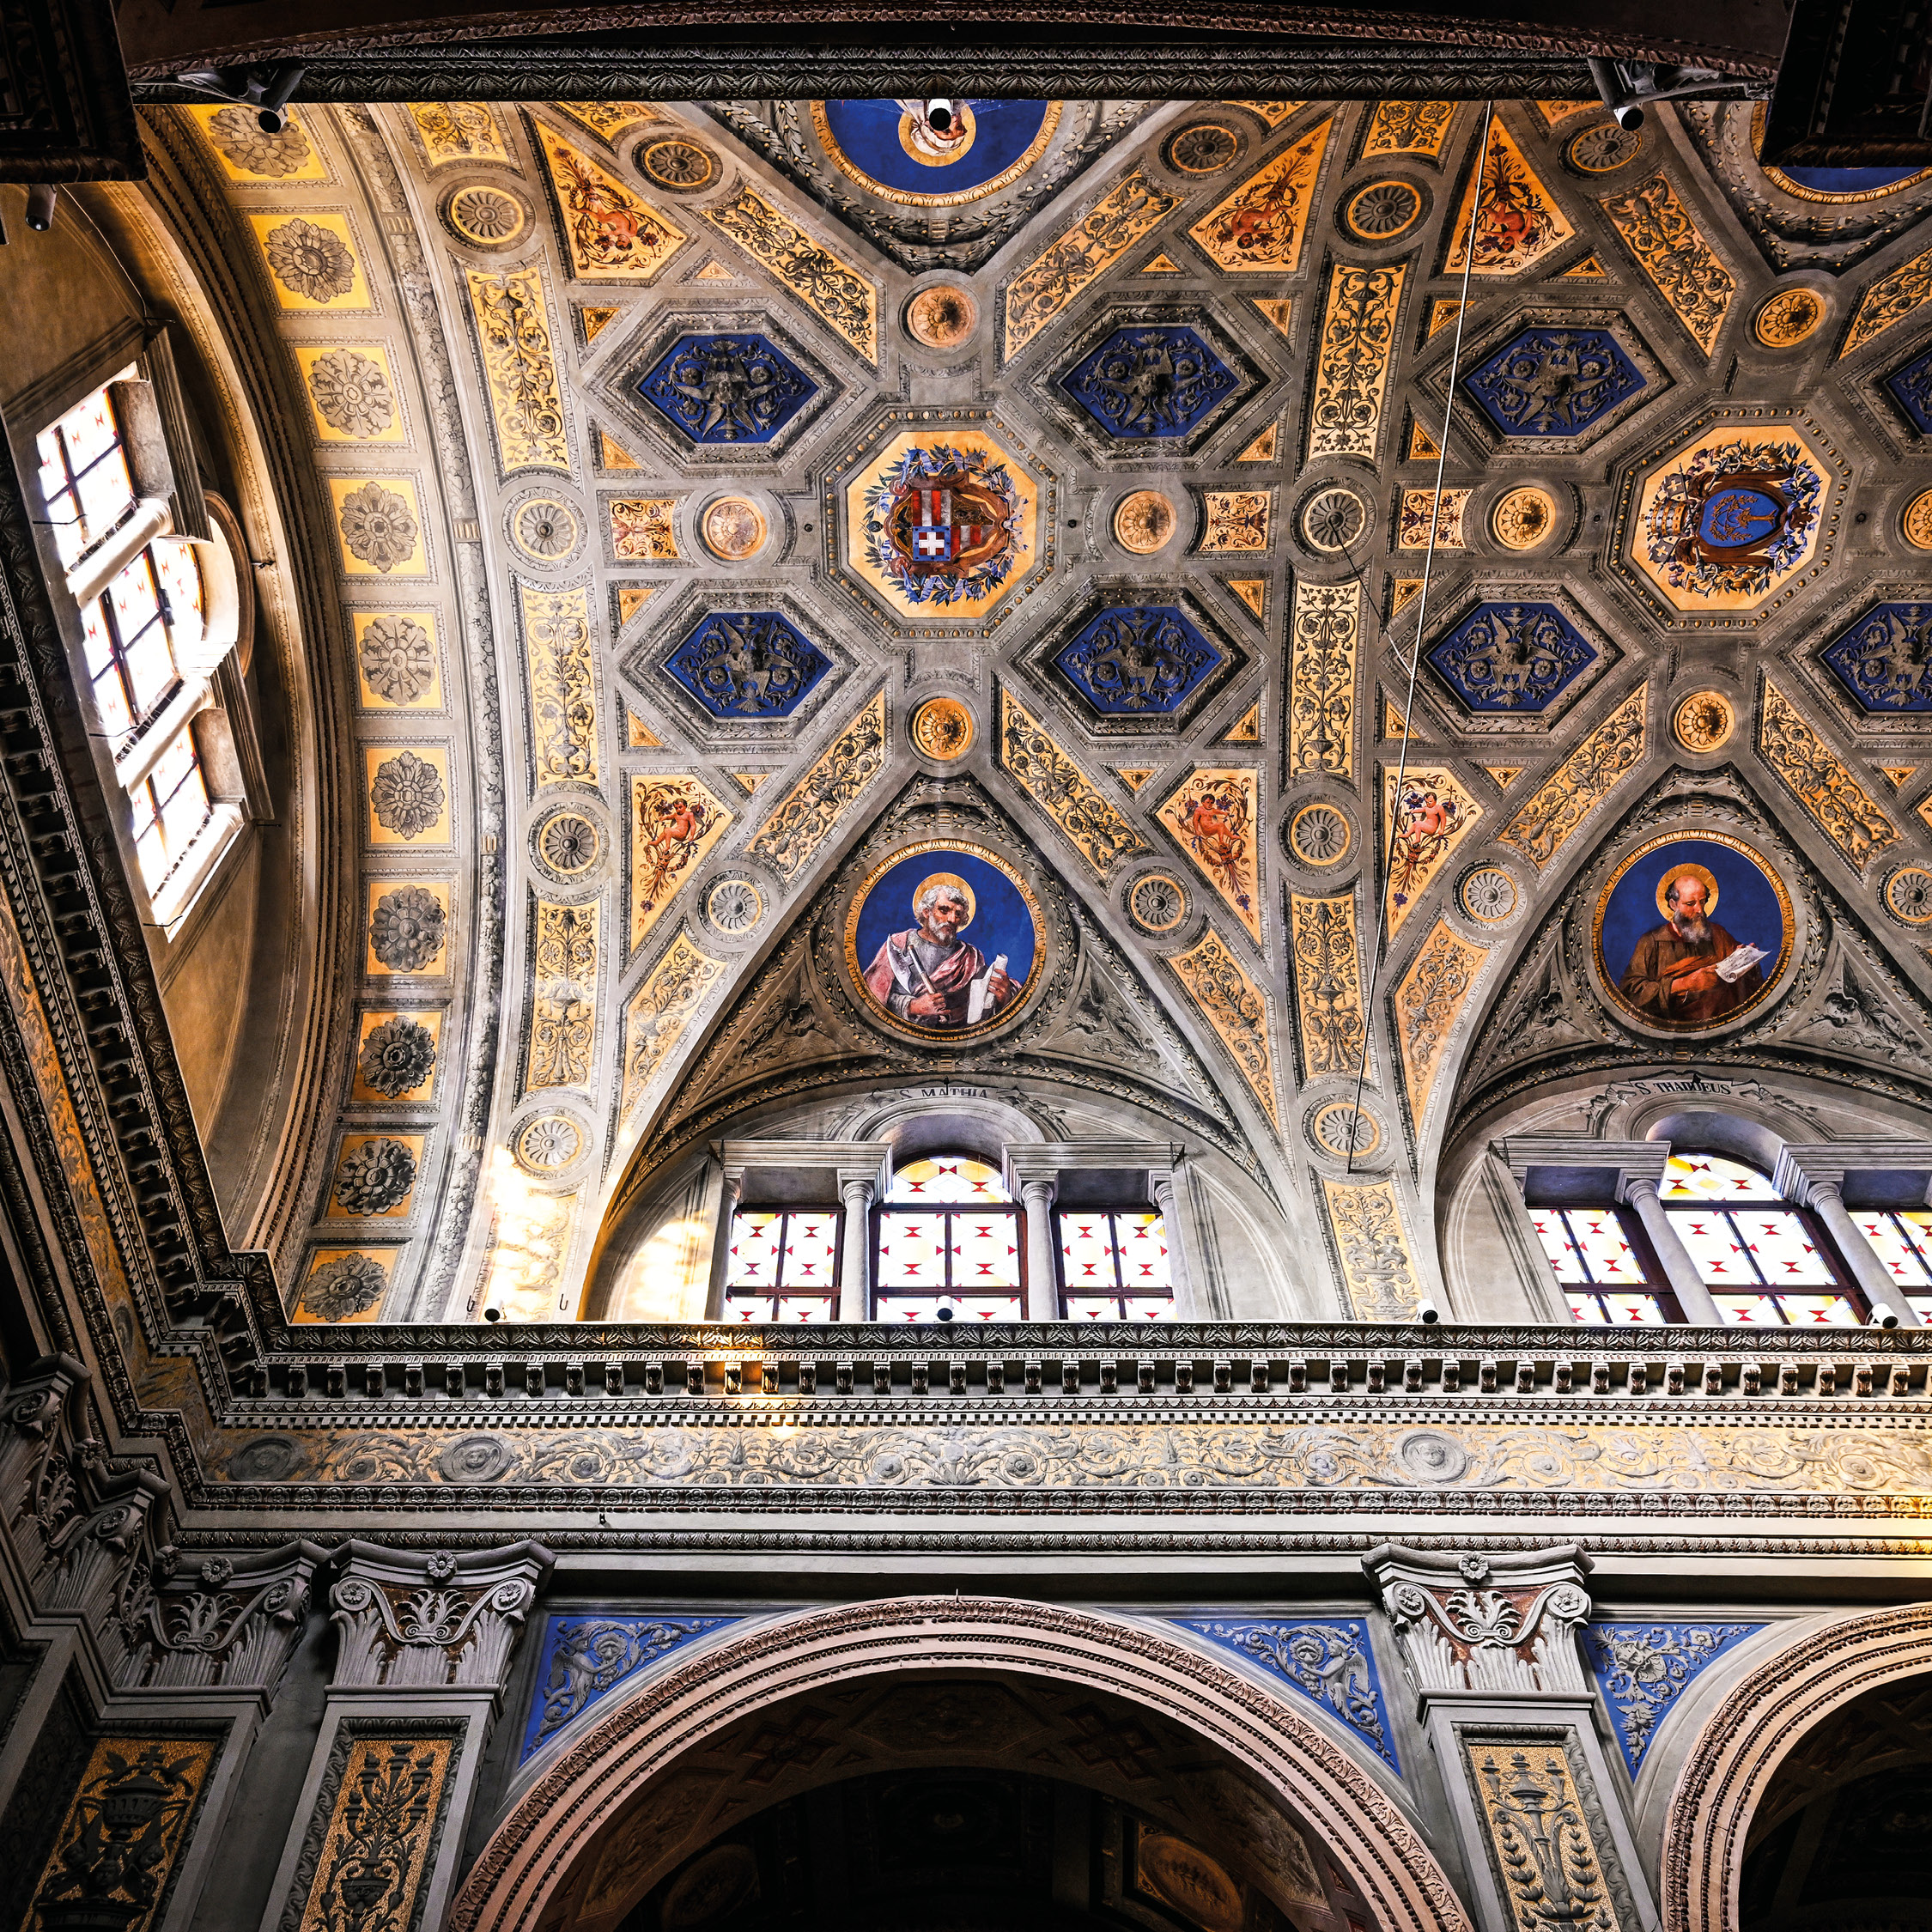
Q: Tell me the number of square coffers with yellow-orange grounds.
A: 10